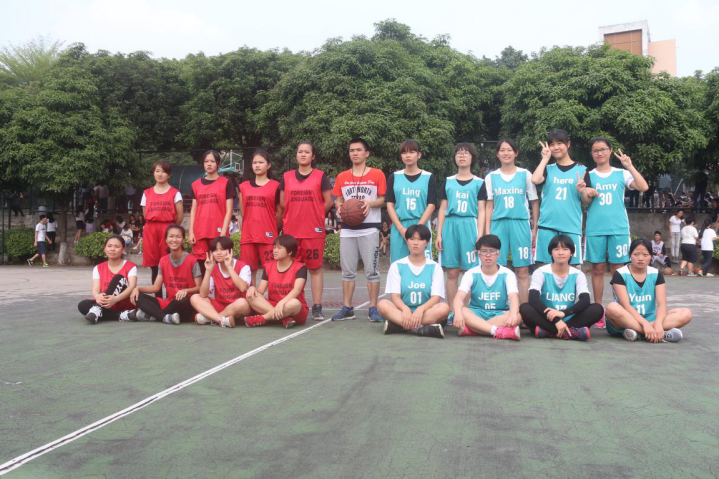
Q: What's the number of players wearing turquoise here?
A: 9